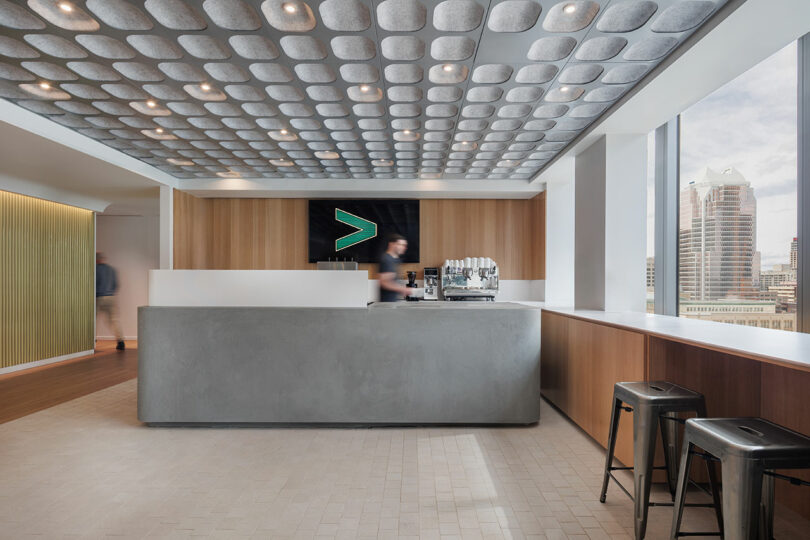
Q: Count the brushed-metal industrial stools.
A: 2